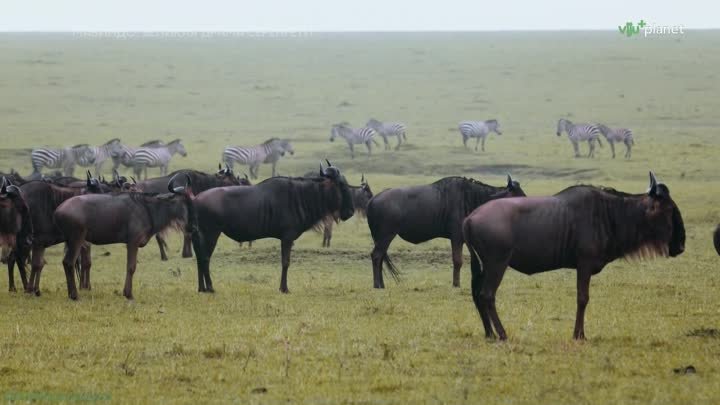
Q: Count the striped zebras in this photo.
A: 11